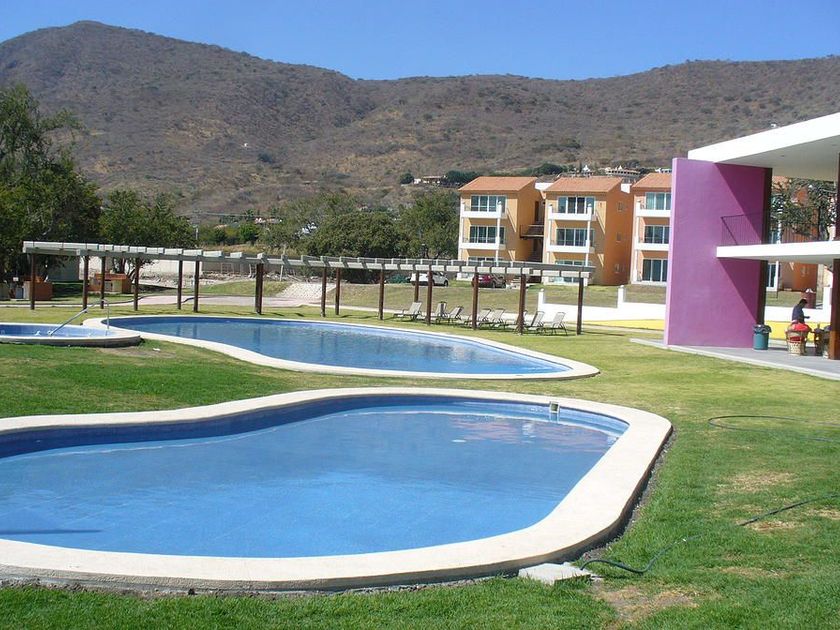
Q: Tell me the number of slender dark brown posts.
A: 15